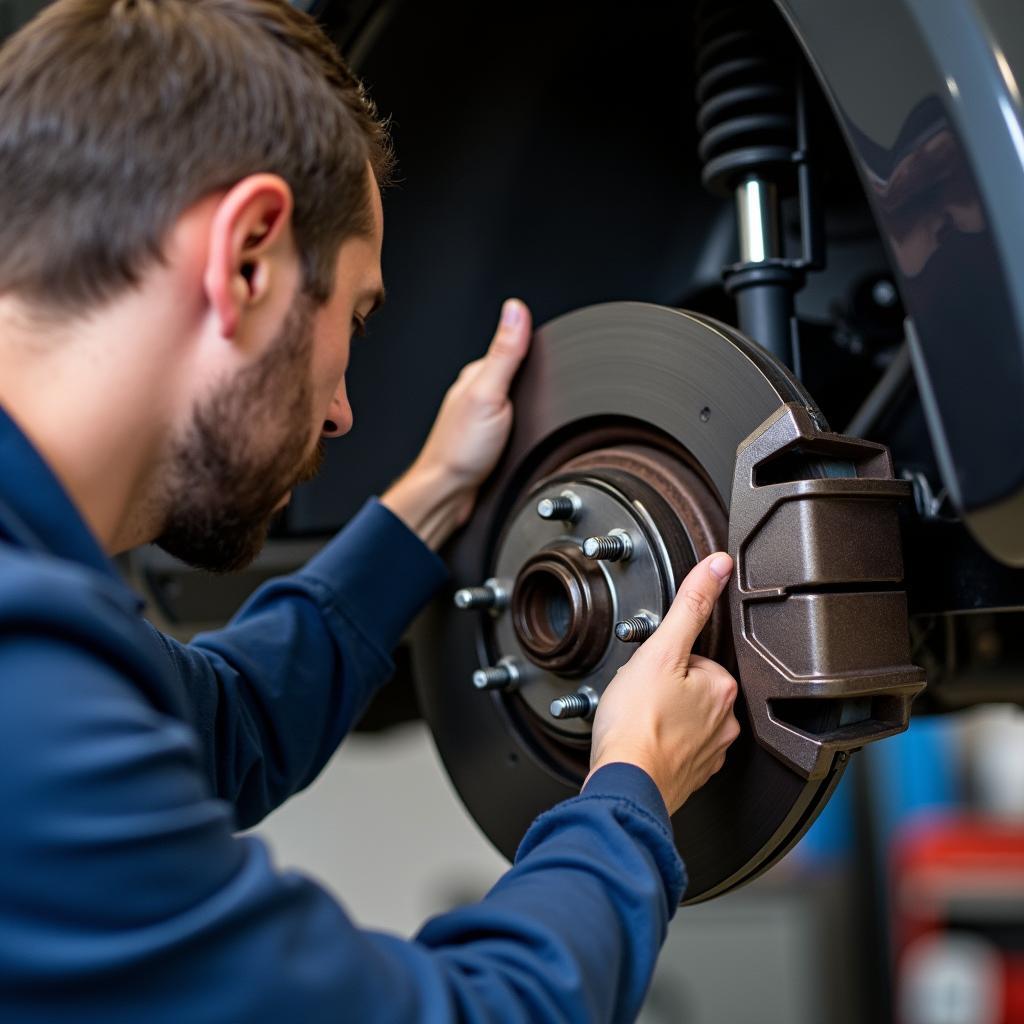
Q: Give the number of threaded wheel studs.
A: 6